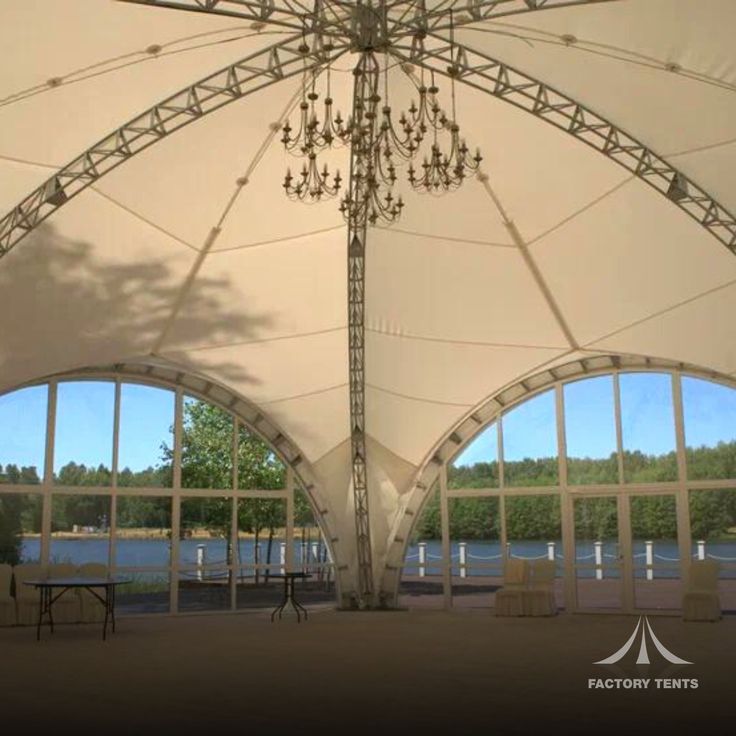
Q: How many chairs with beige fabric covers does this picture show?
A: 7